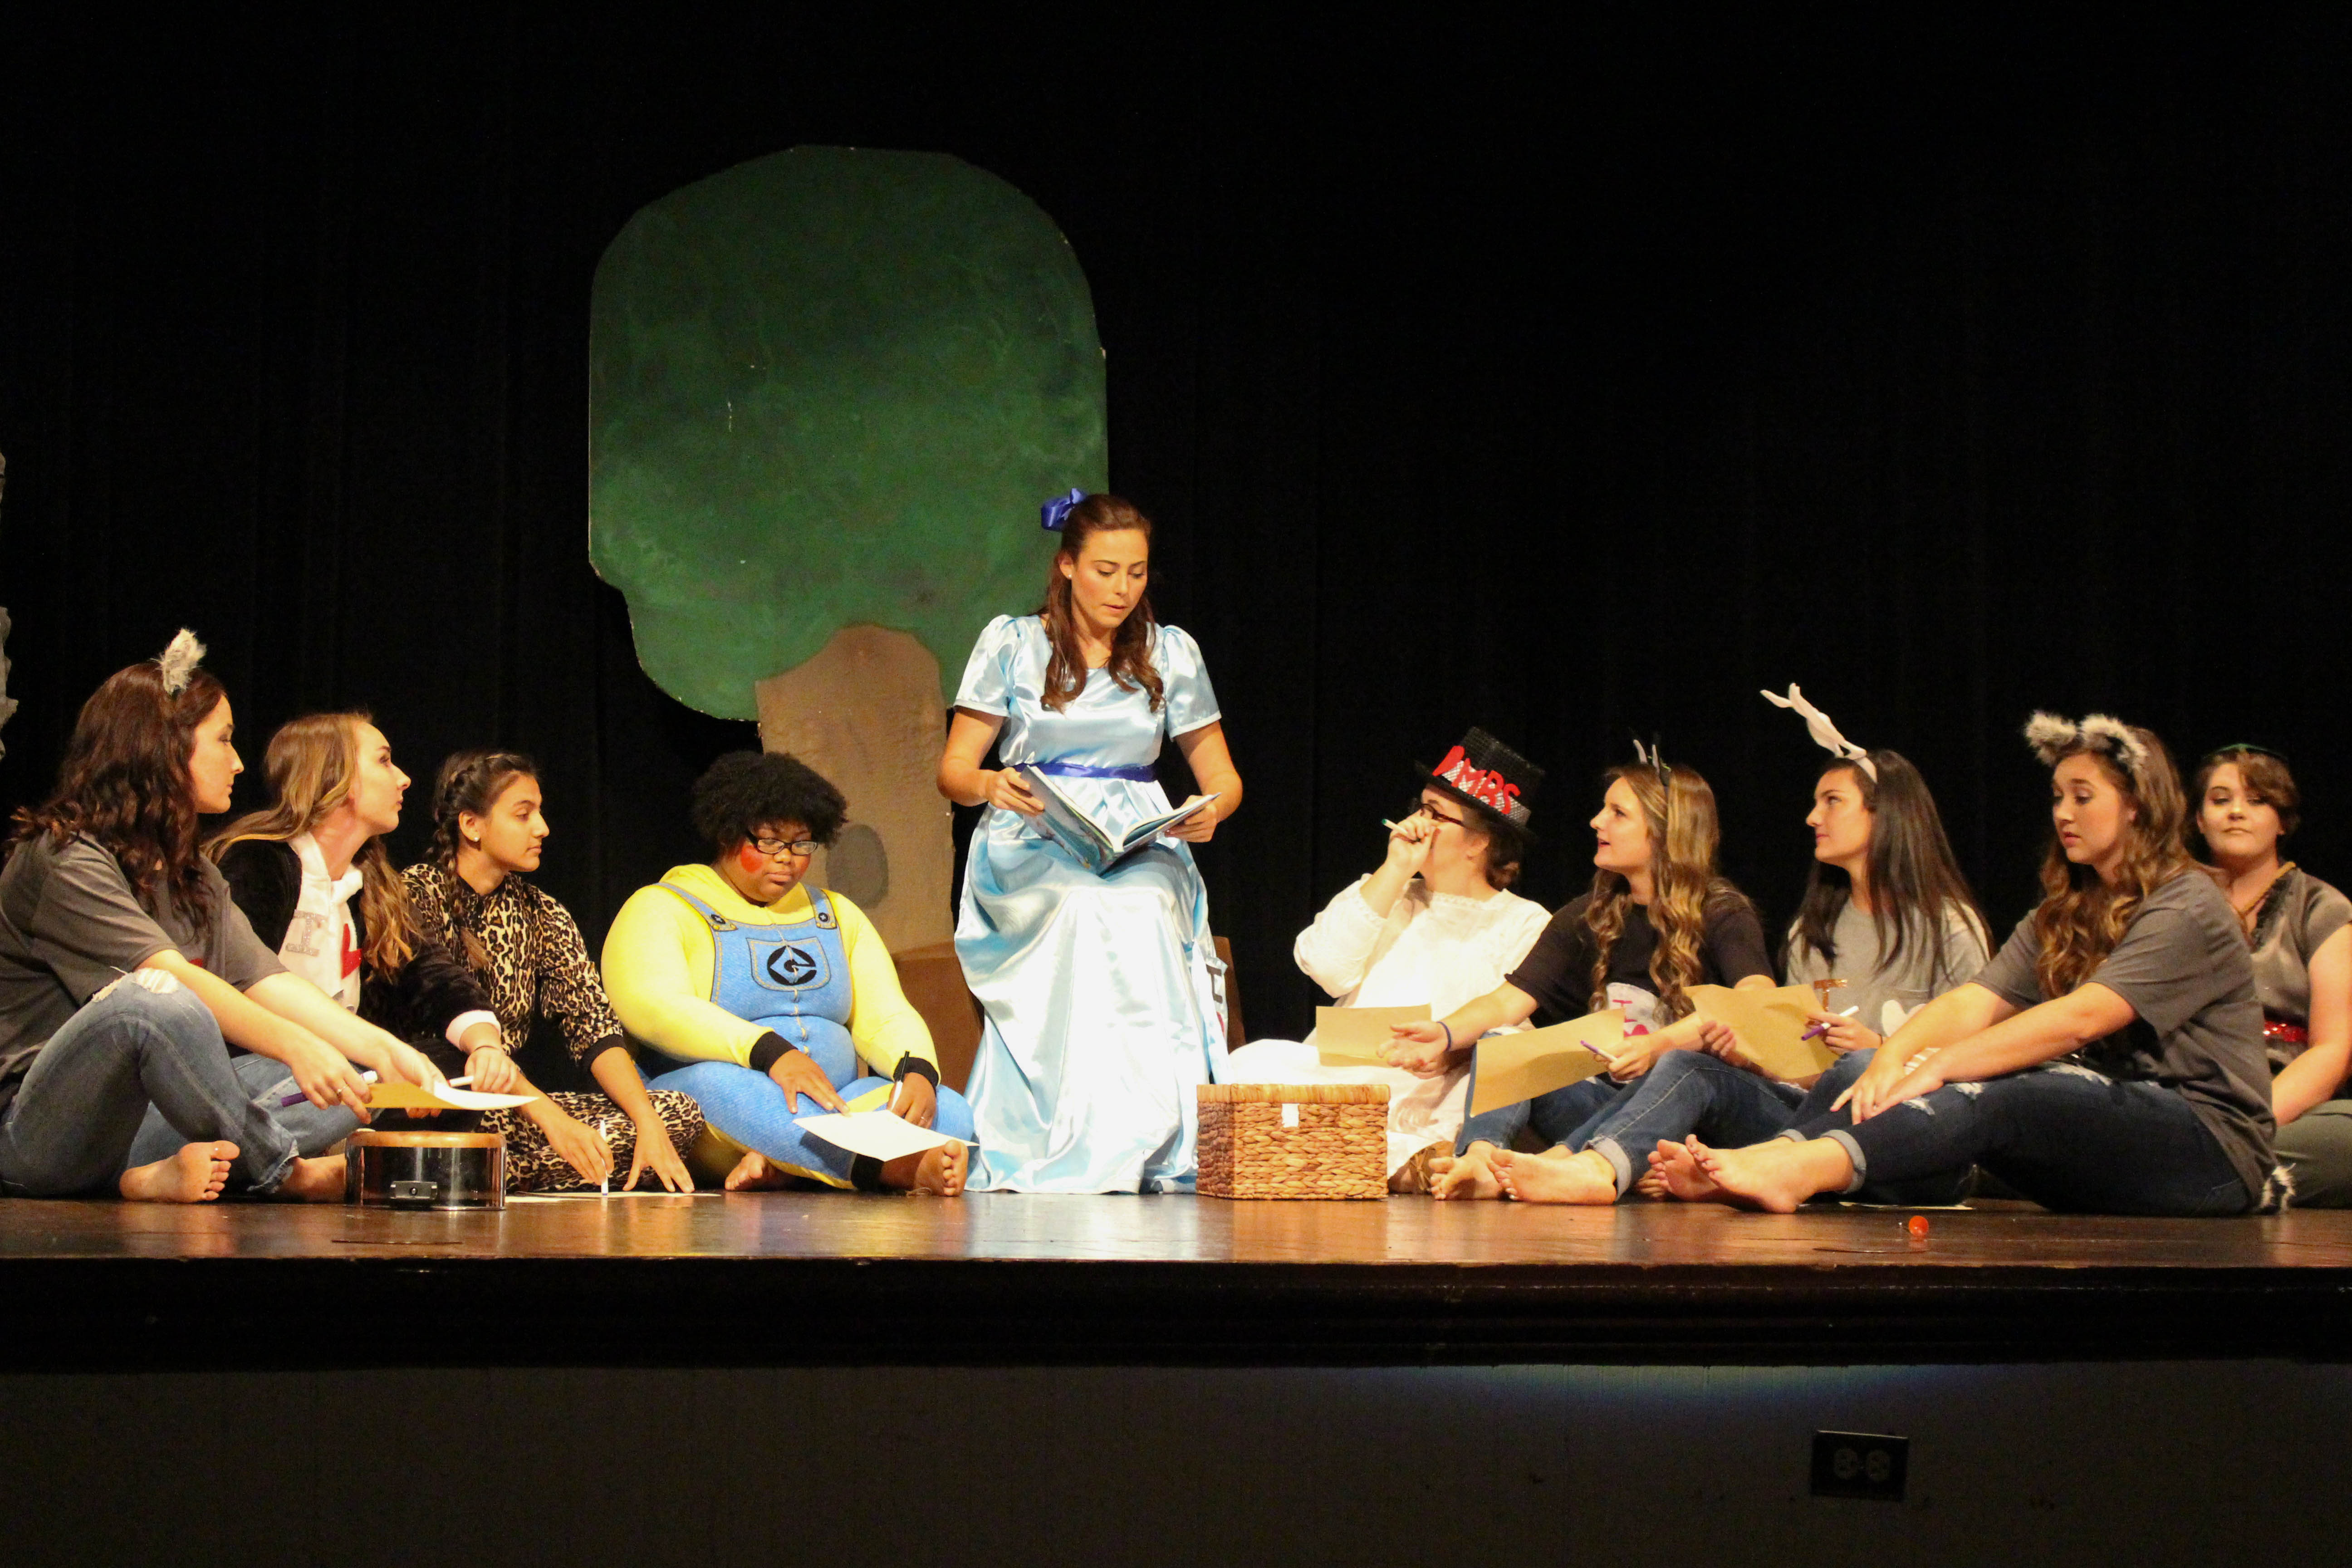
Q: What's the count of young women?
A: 10